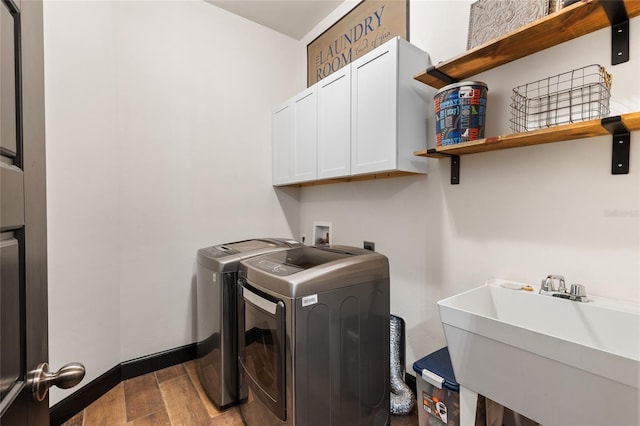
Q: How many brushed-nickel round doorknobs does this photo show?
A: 1